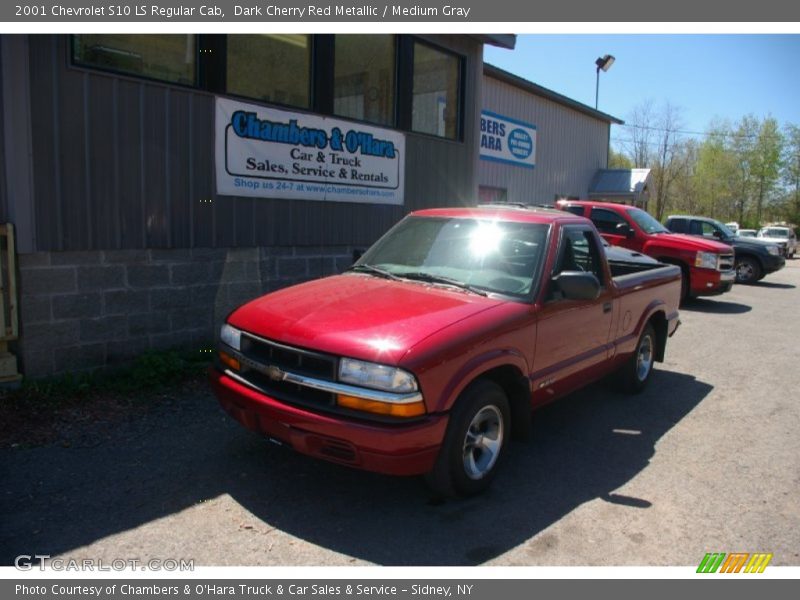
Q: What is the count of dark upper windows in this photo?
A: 4